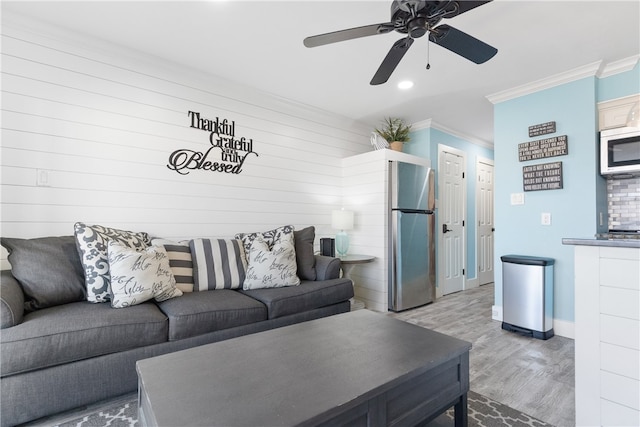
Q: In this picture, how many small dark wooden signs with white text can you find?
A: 3